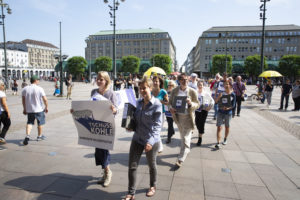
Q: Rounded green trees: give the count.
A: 7